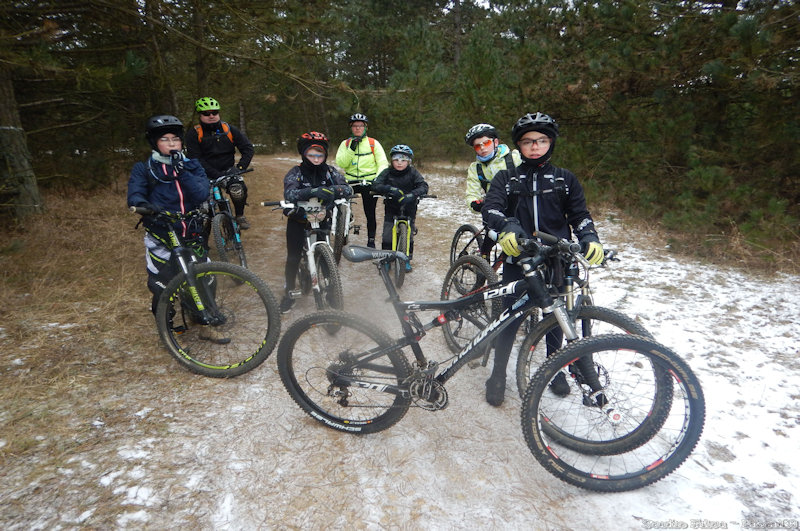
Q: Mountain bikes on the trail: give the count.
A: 8